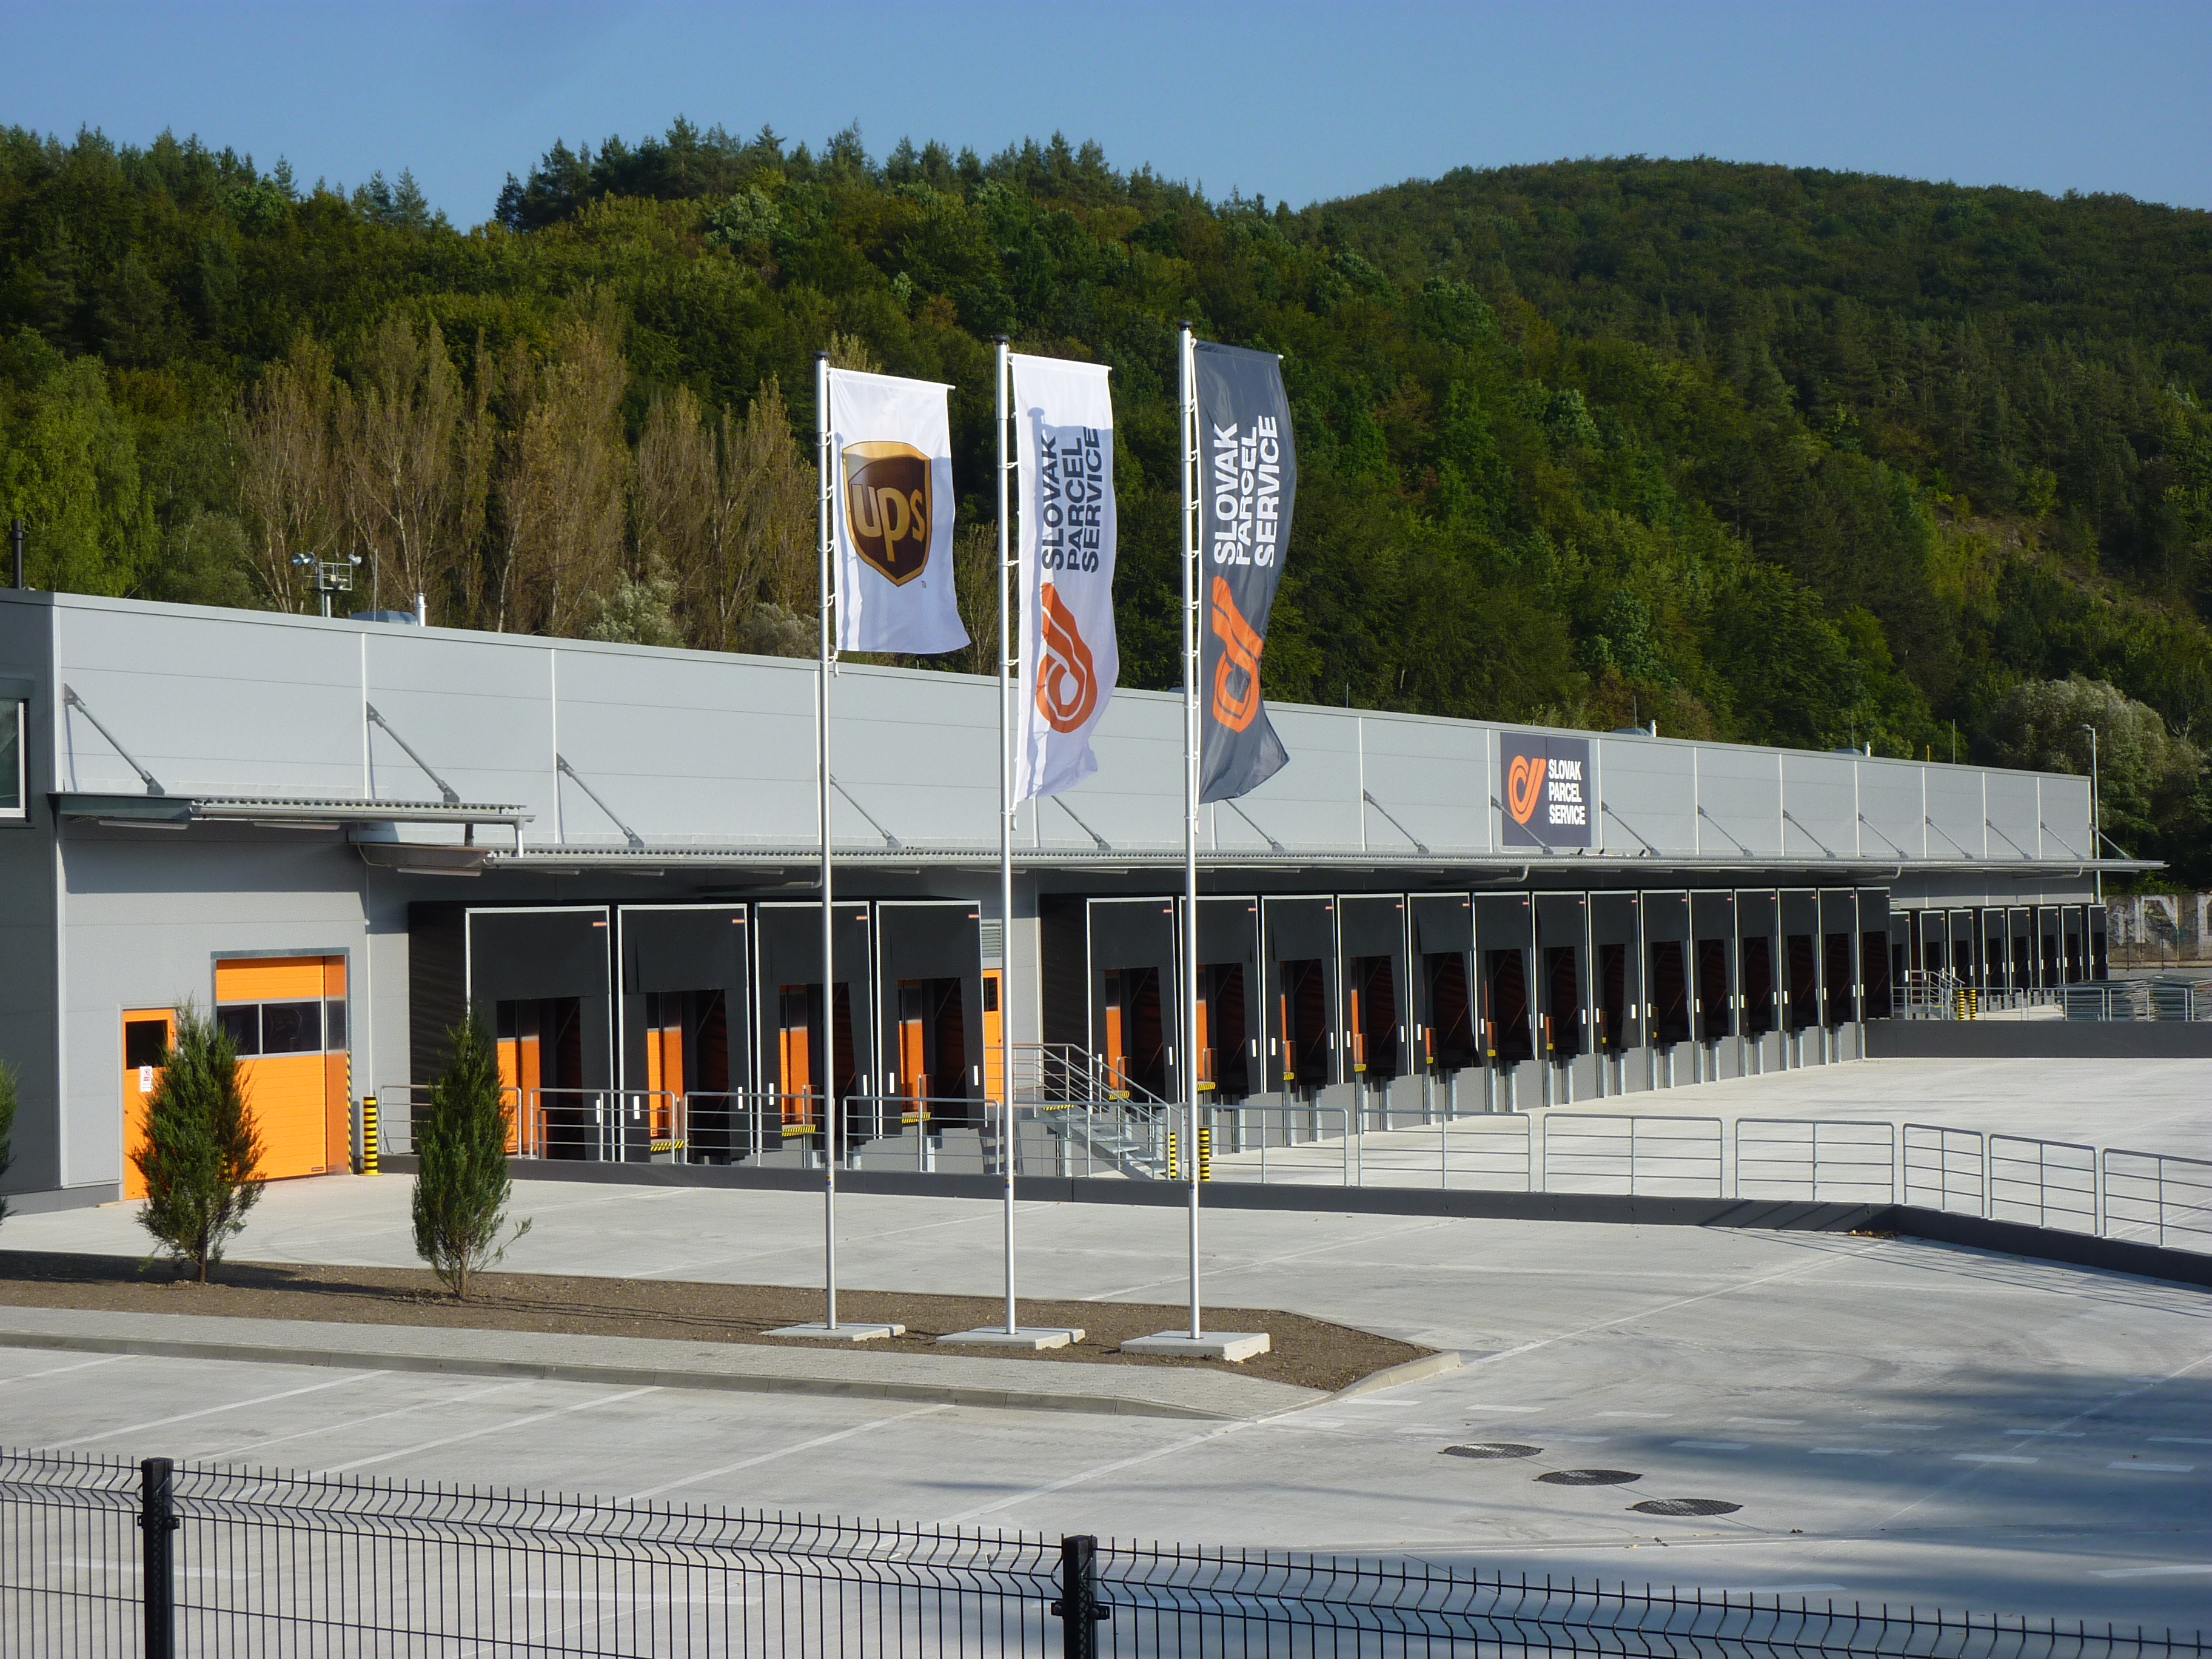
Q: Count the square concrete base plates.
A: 3